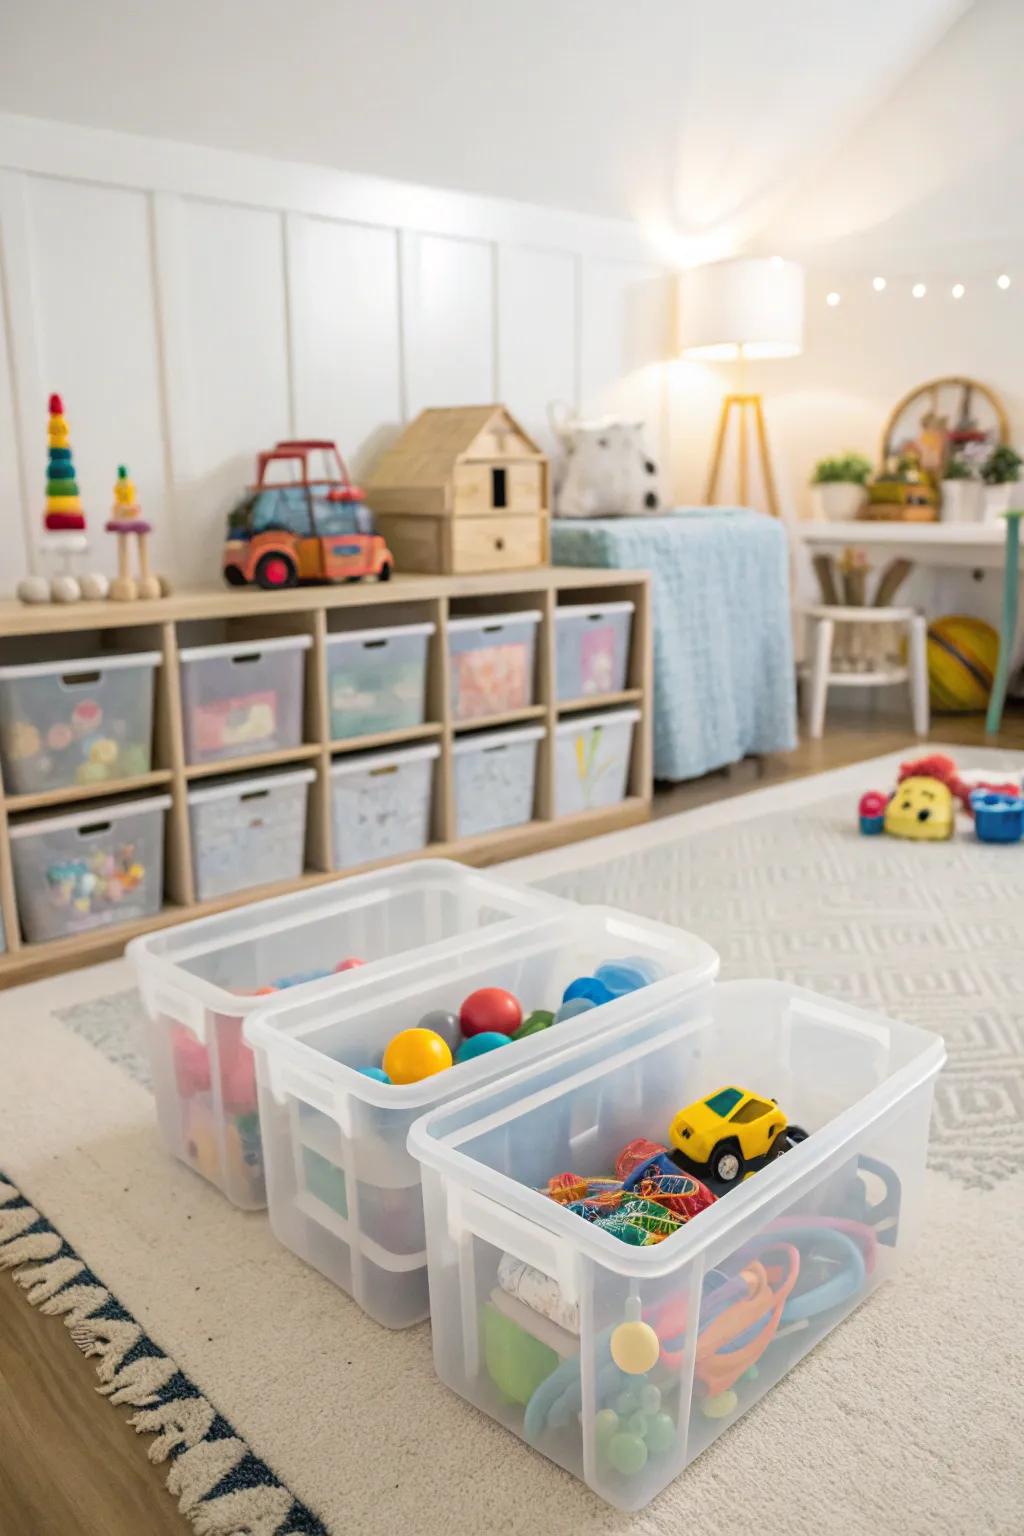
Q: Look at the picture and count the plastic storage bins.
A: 13